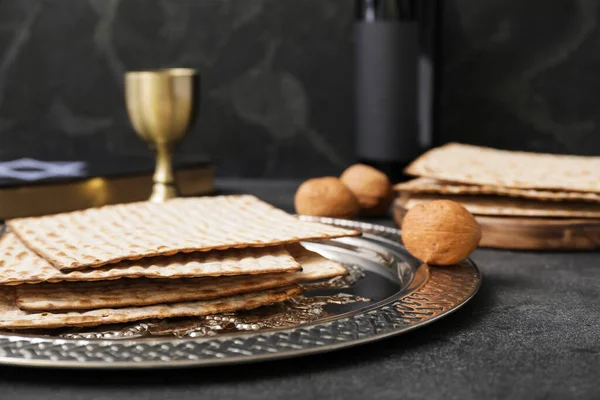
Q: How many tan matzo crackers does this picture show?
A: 7